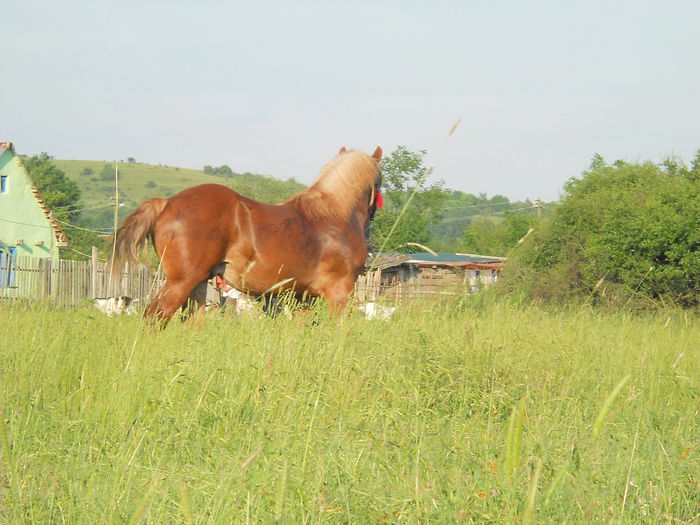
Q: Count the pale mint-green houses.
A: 1